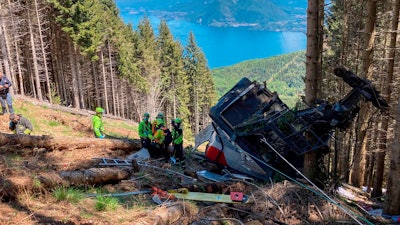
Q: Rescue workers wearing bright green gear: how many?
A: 5